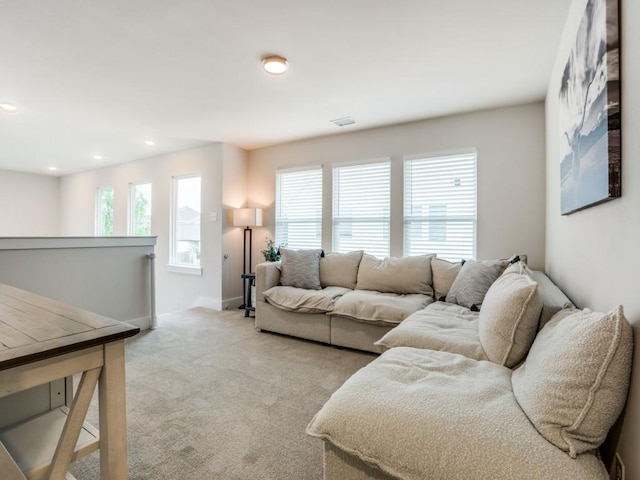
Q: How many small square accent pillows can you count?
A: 2